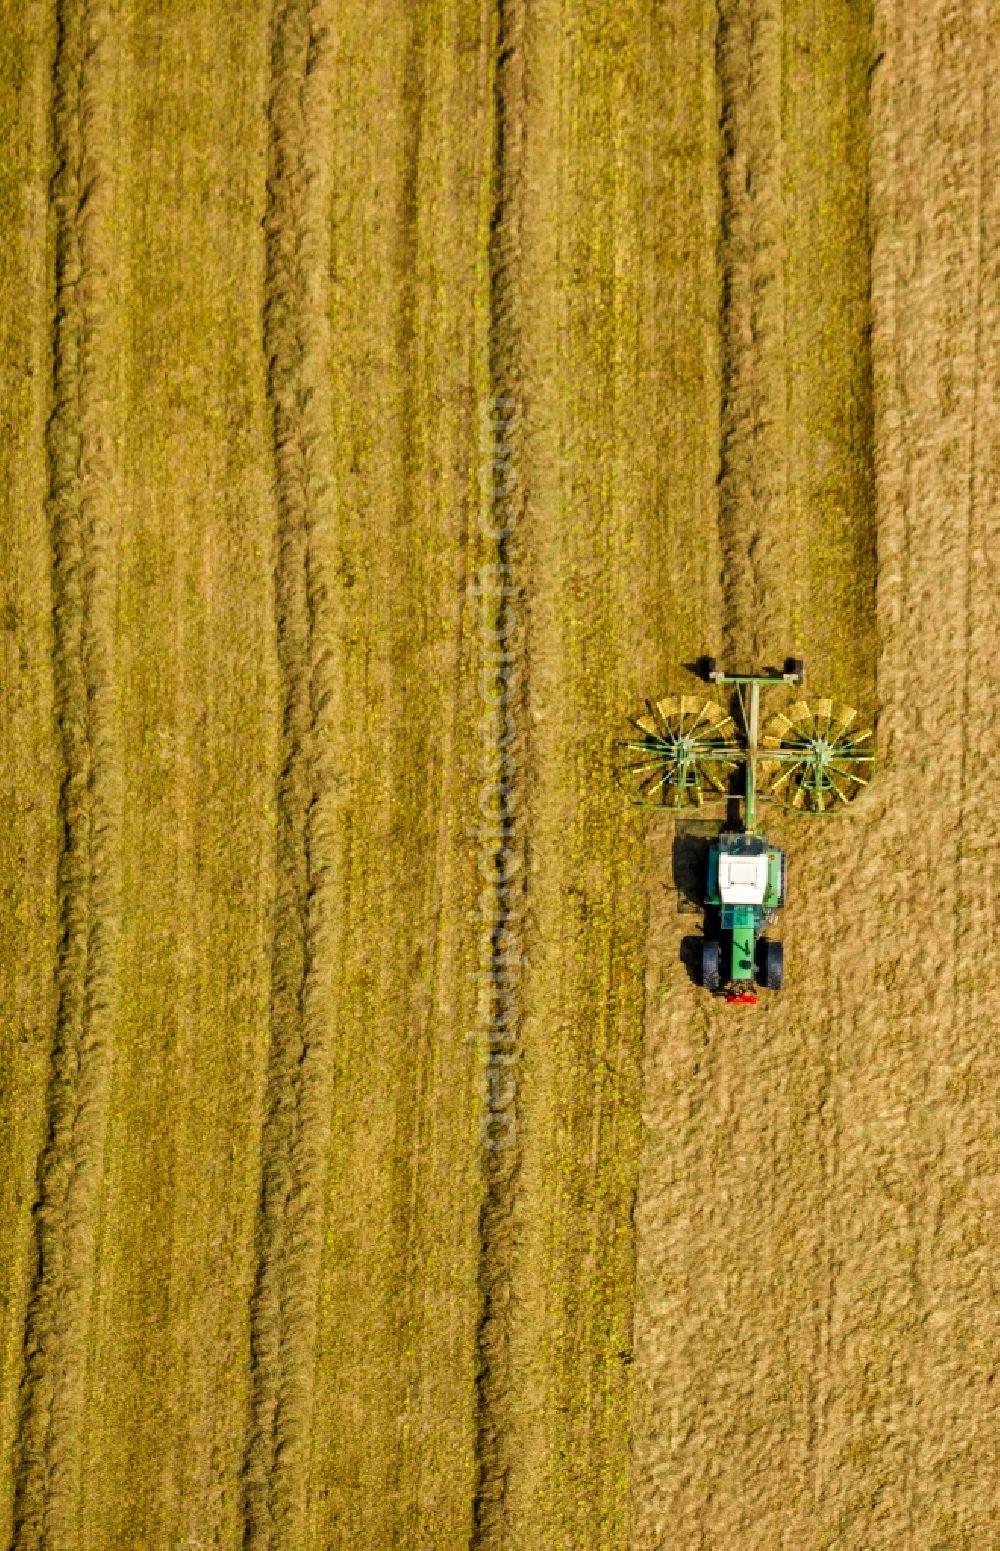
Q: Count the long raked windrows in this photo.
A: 4